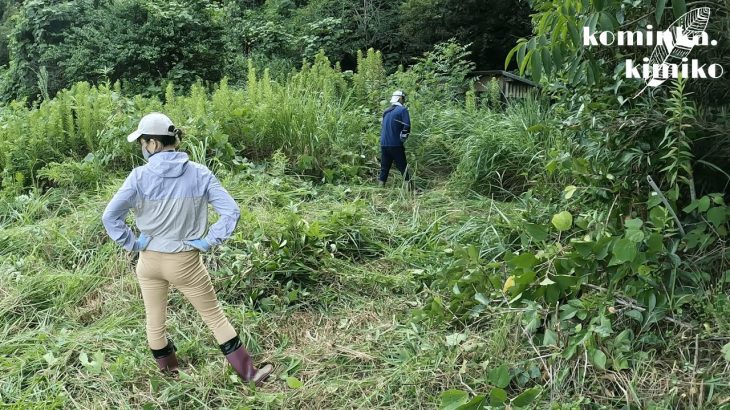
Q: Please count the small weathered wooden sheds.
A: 1